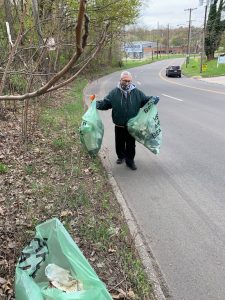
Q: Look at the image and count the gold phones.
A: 0